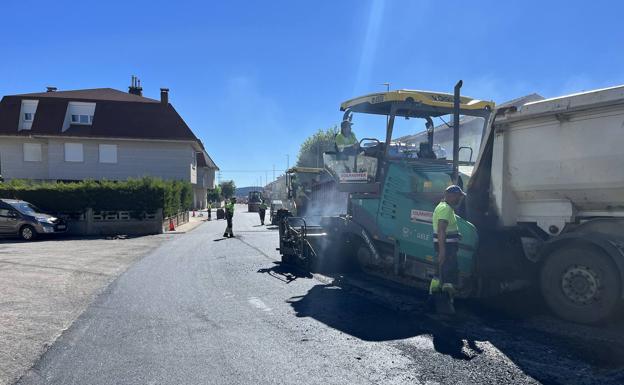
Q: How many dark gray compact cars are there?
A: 1